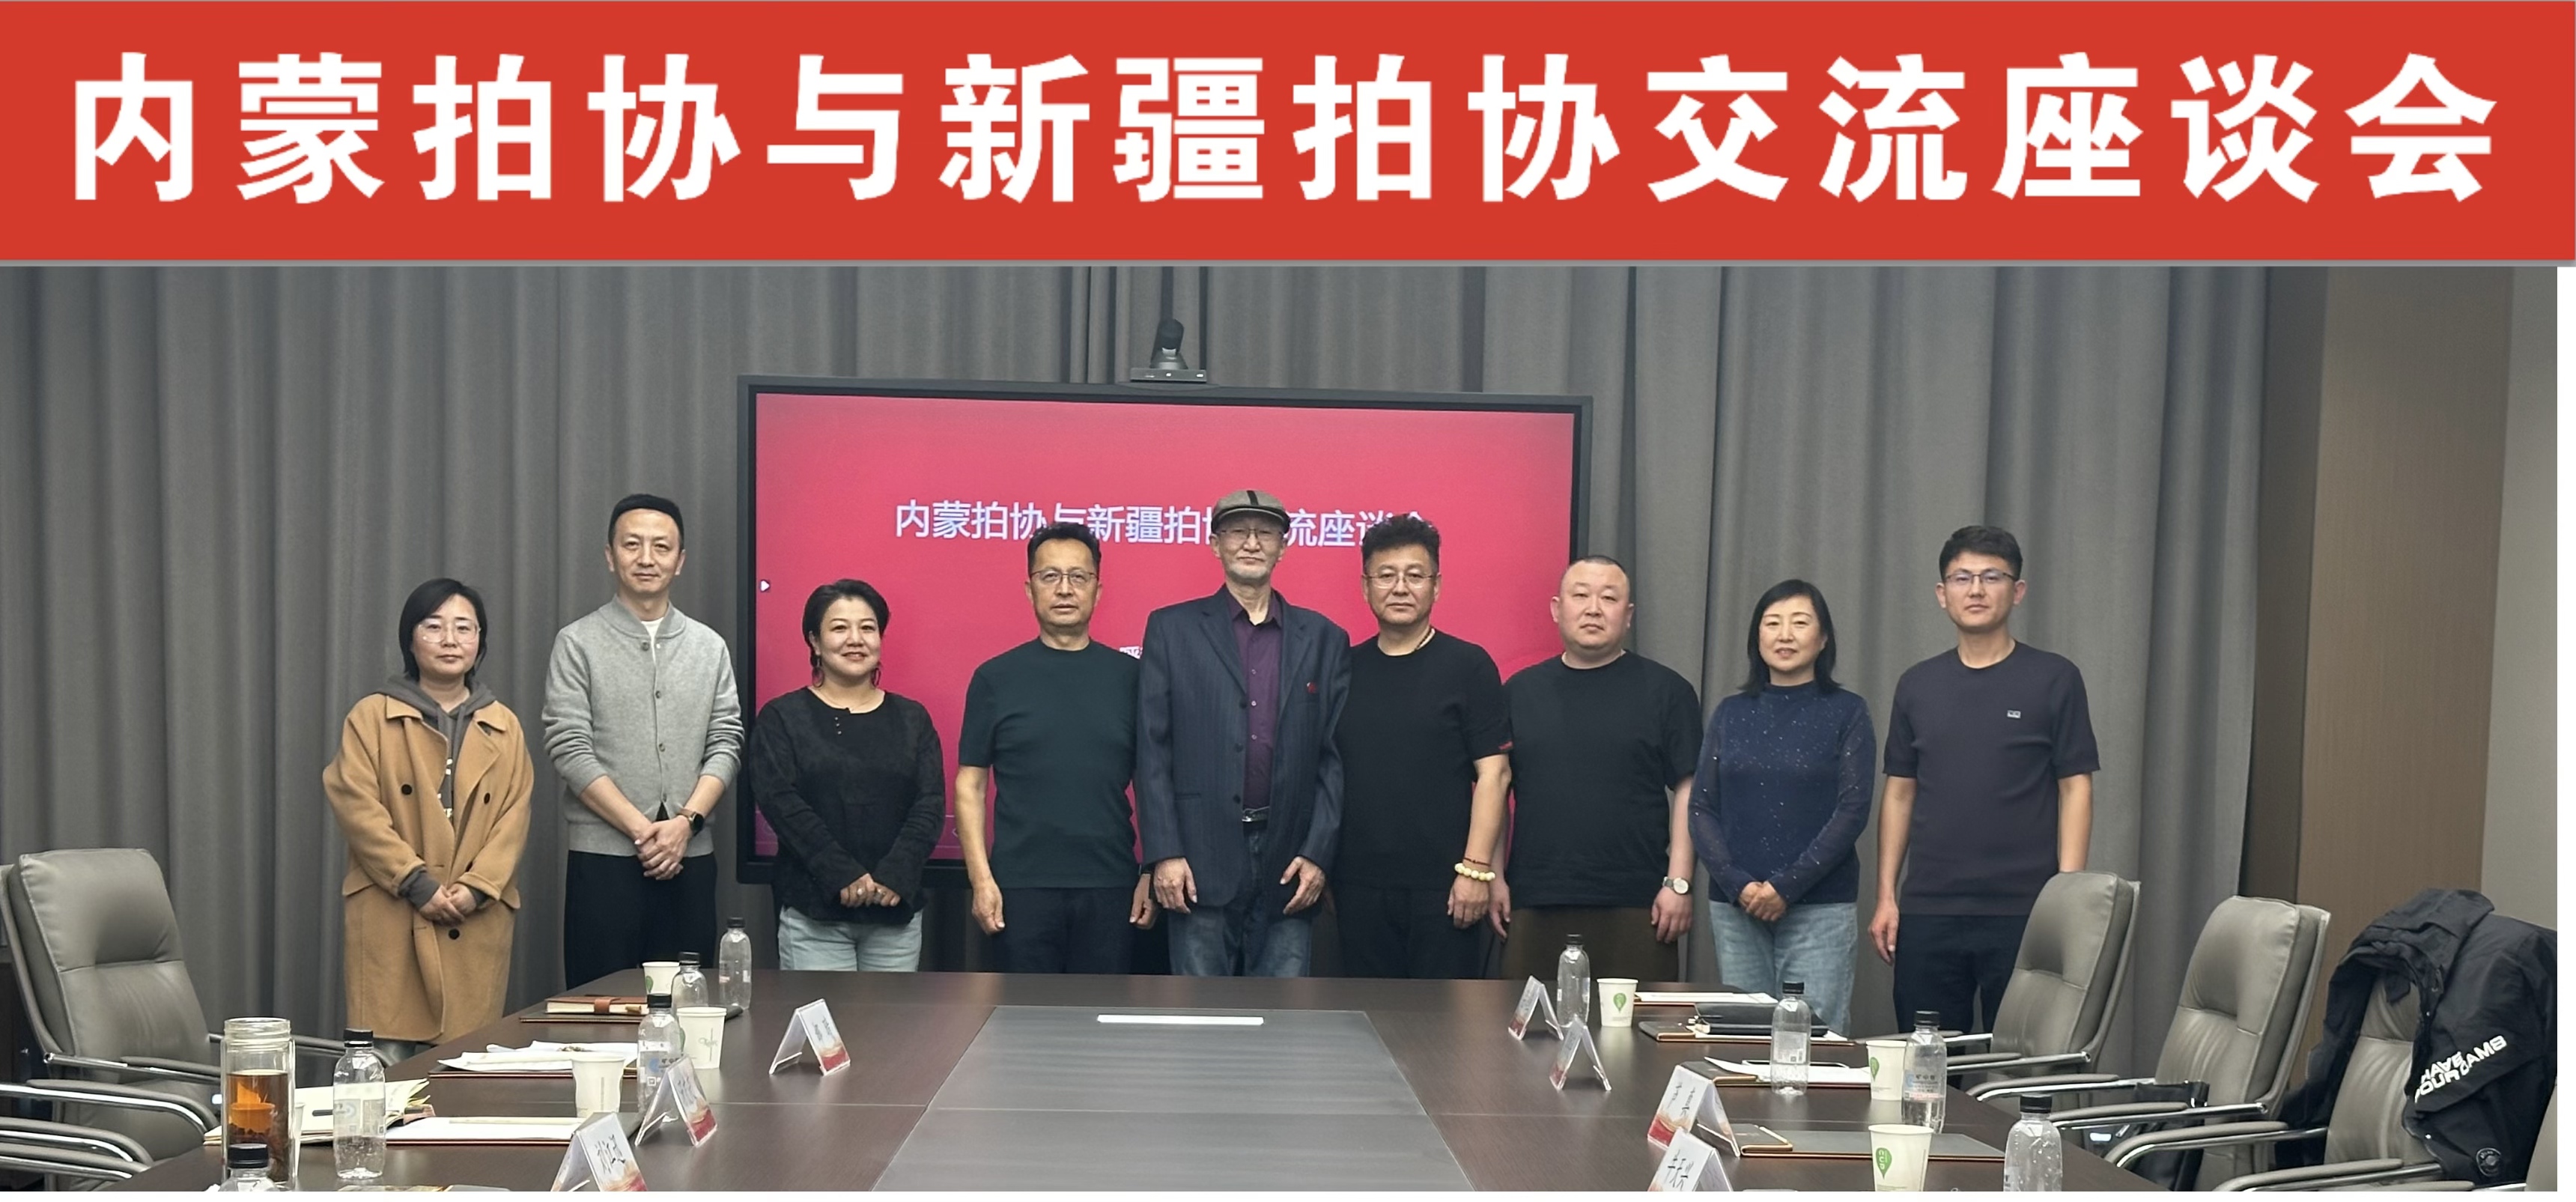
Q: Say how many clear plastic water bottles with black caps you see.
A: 9